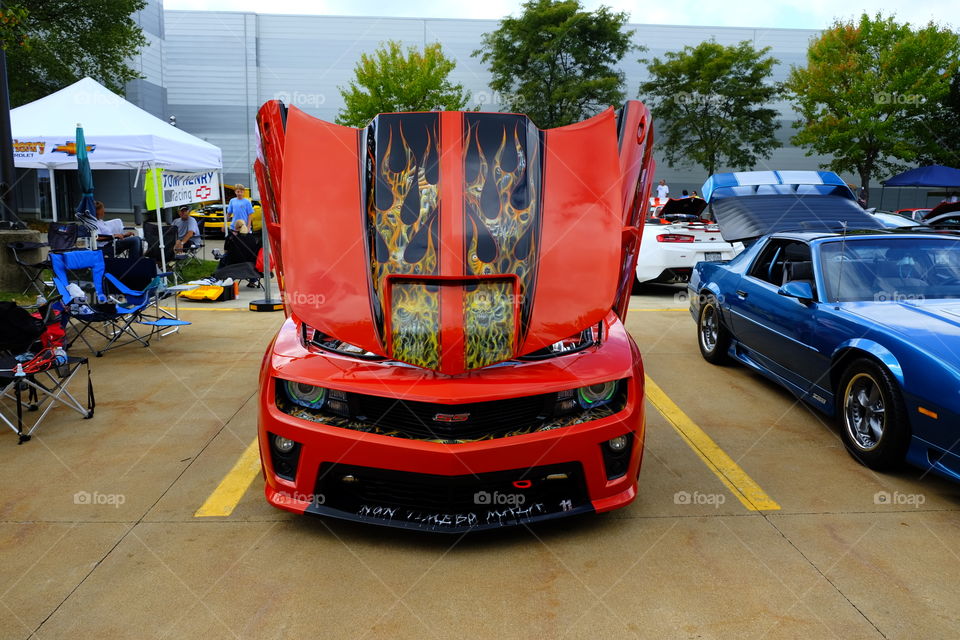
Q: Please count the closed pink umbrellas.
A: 0